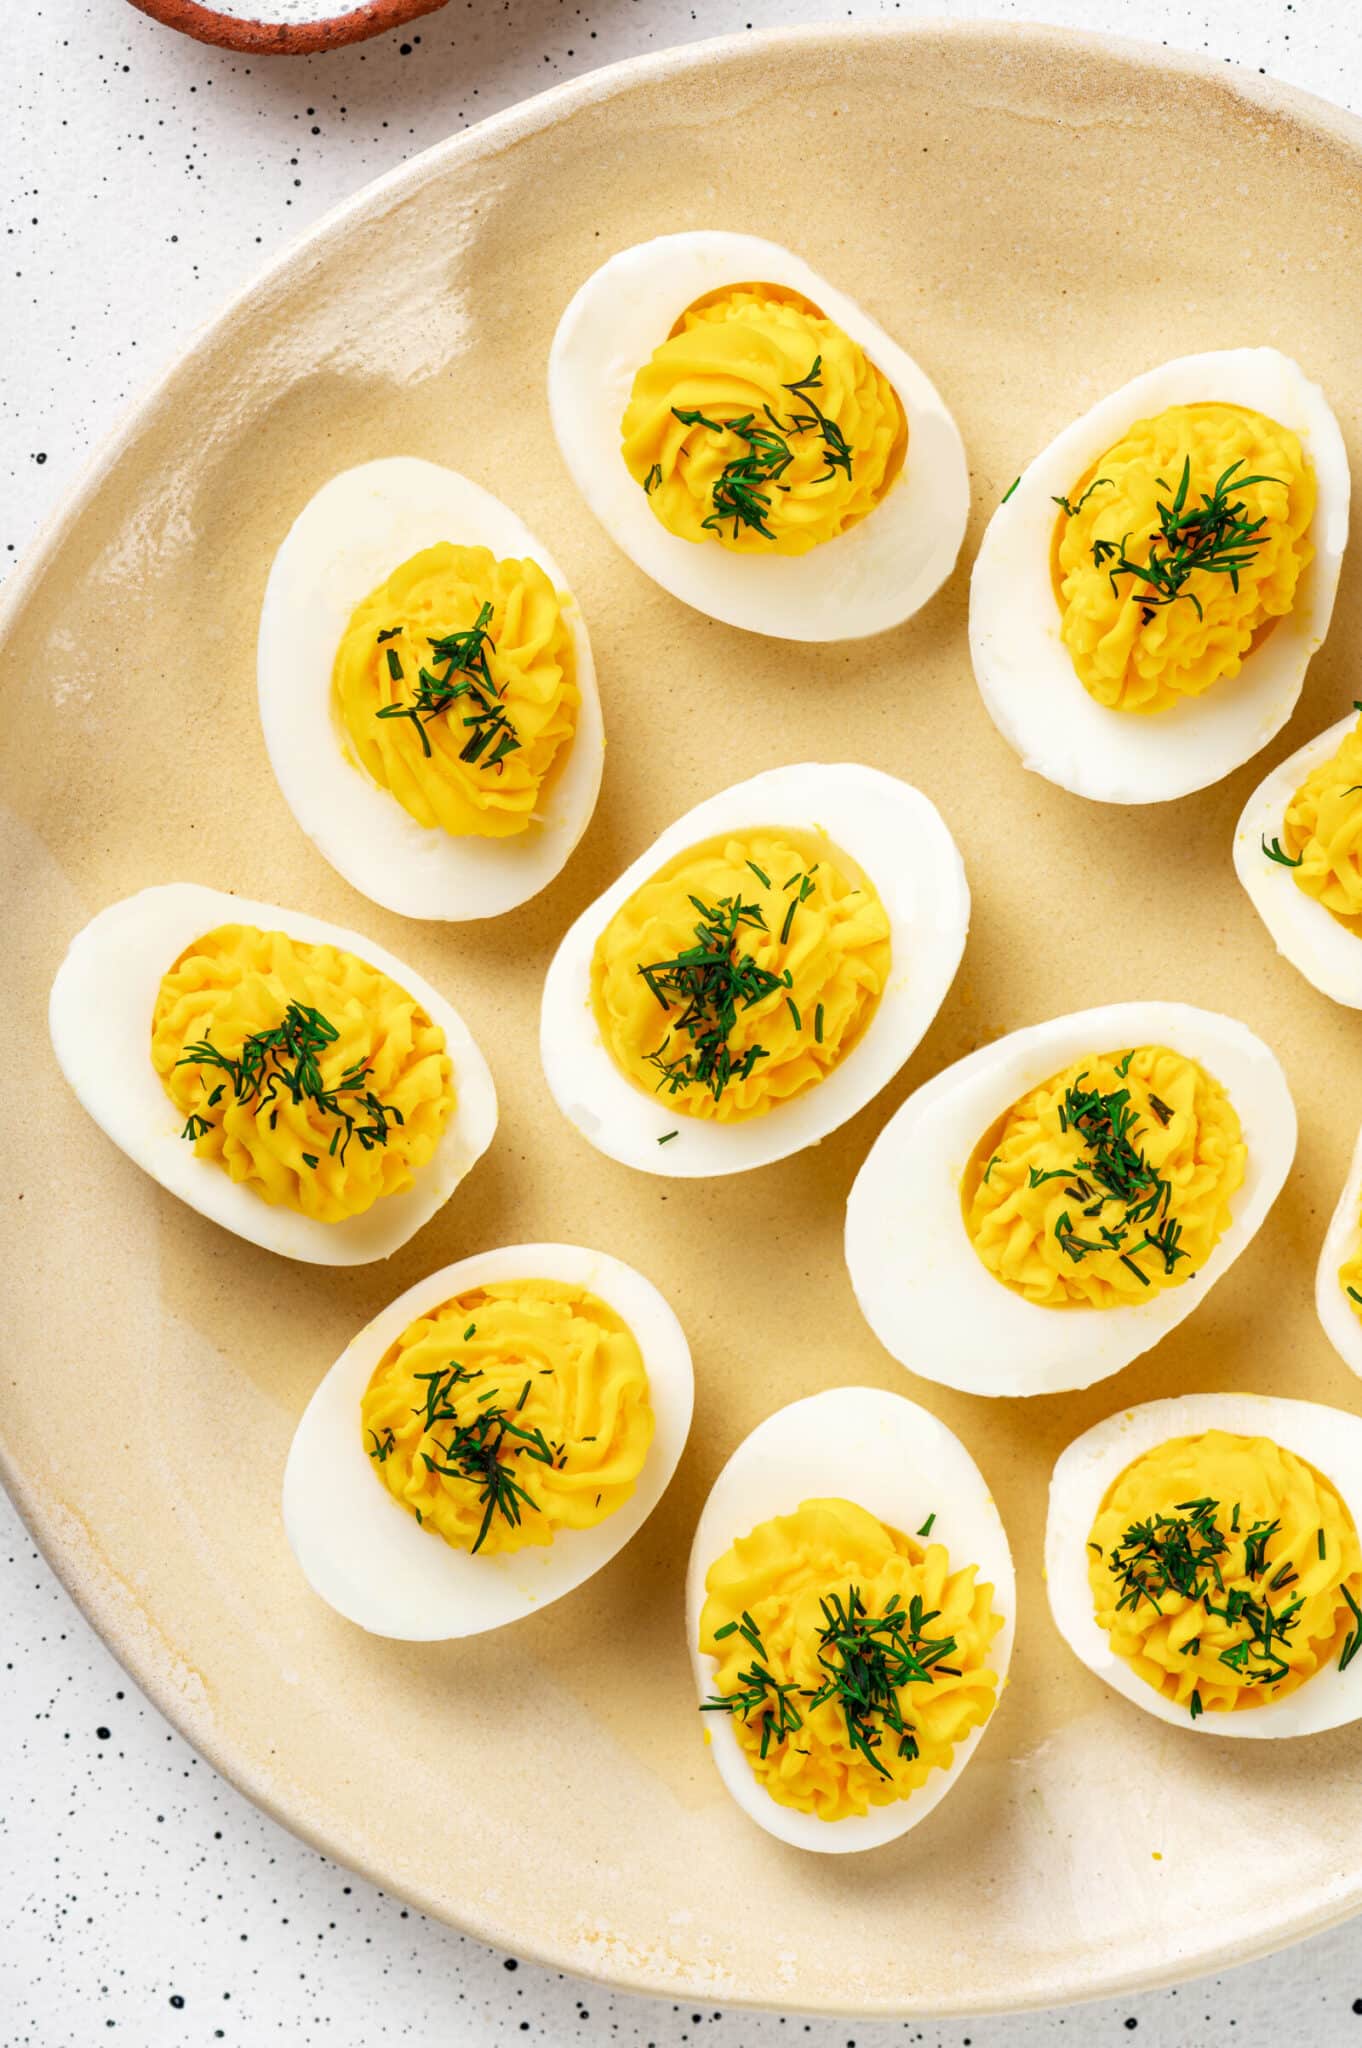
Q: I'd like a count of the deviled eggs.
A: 11